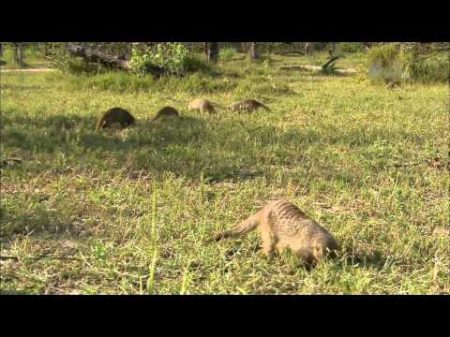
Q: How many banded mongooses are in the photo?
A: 5